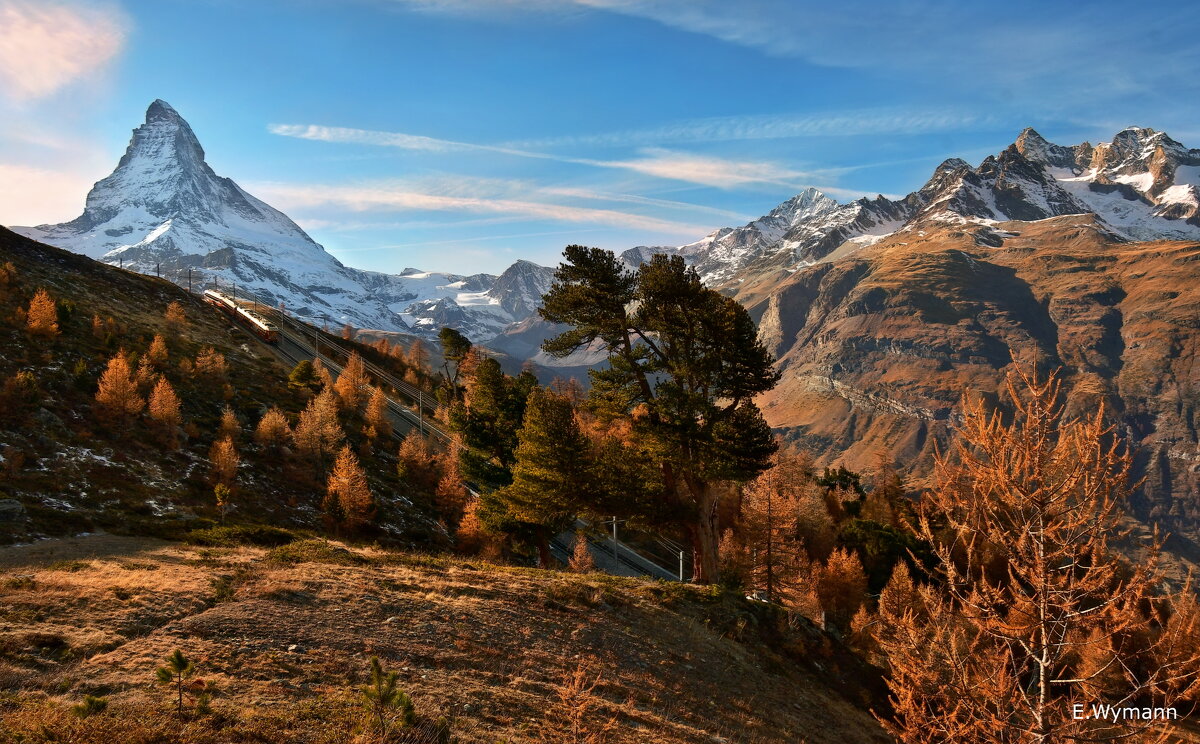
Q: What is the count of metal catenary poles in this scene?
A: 12